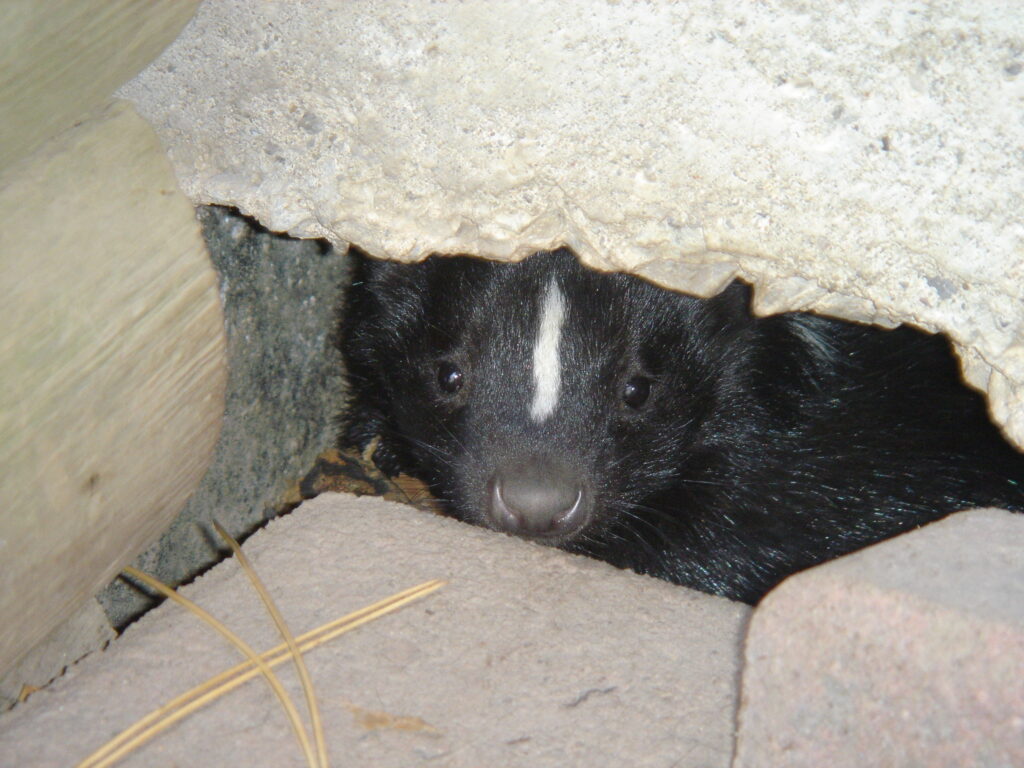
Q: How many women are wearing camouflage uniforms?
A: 0